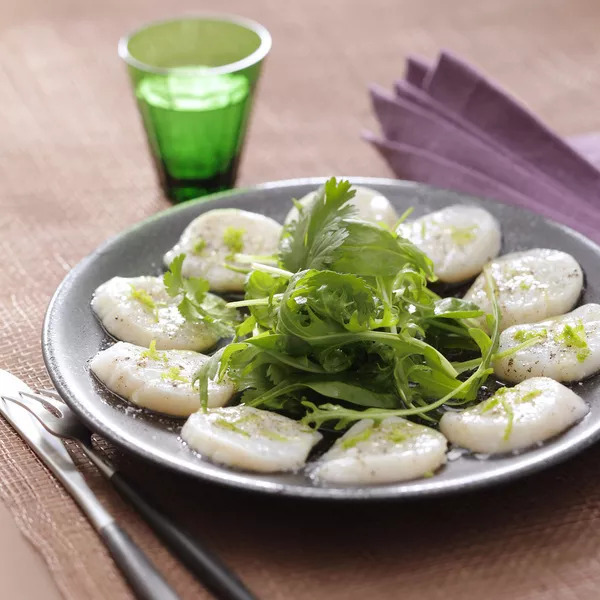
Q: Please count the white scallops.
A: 10